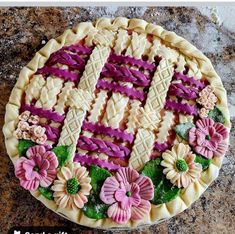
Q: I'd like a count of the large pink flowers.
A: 3